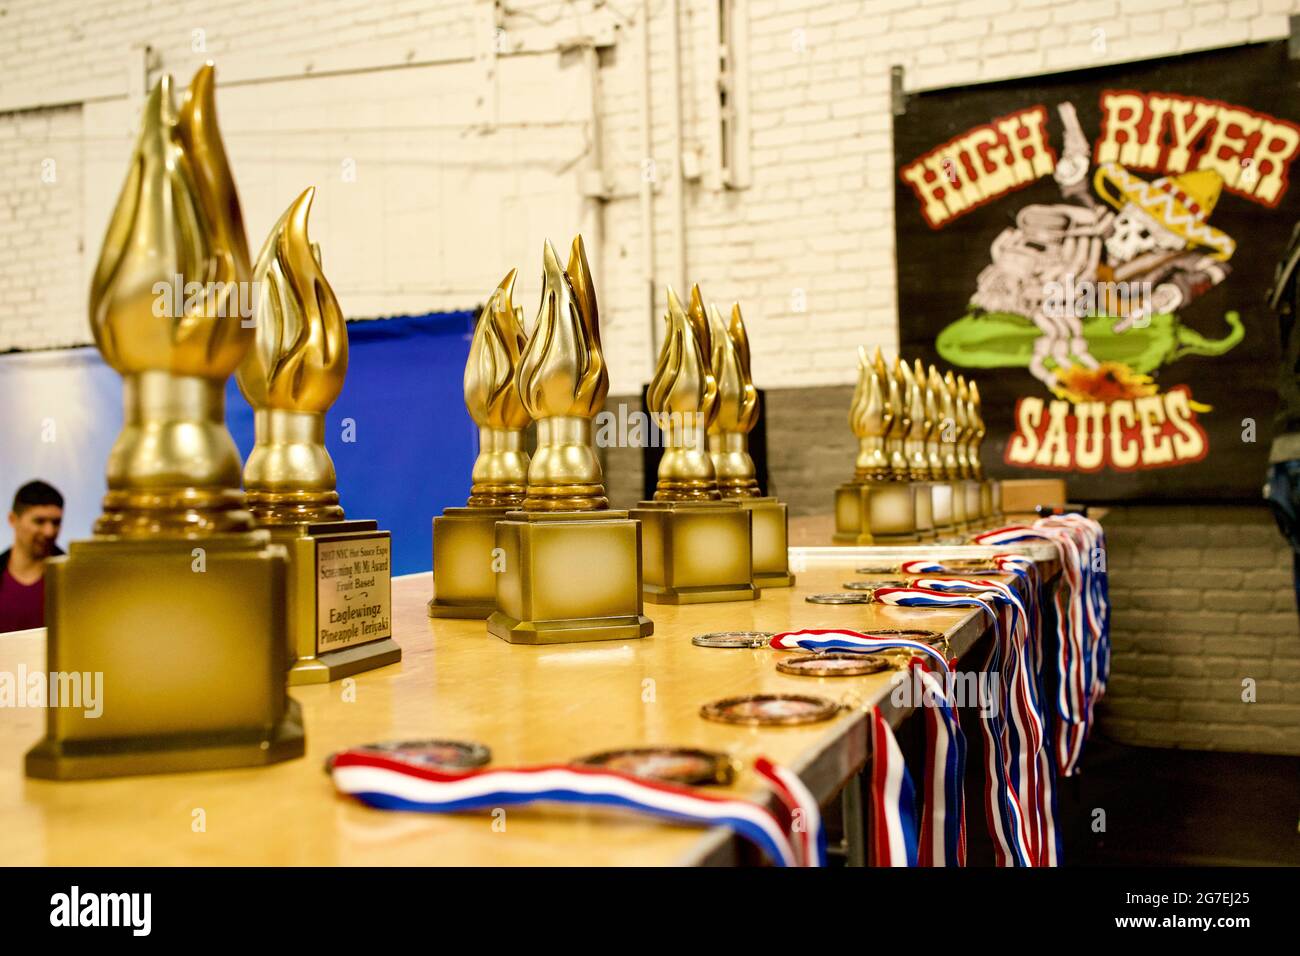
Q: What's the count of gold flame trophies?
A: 13